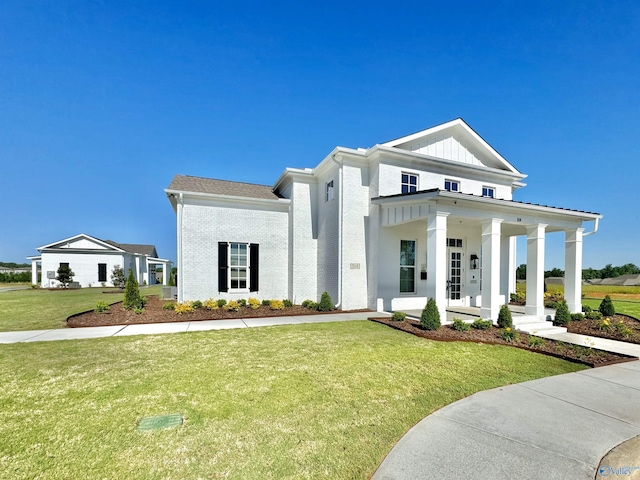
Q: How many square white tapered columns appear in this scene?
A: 4